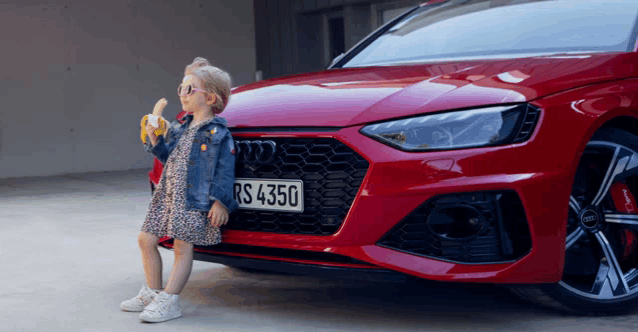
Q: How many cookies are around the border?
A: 0